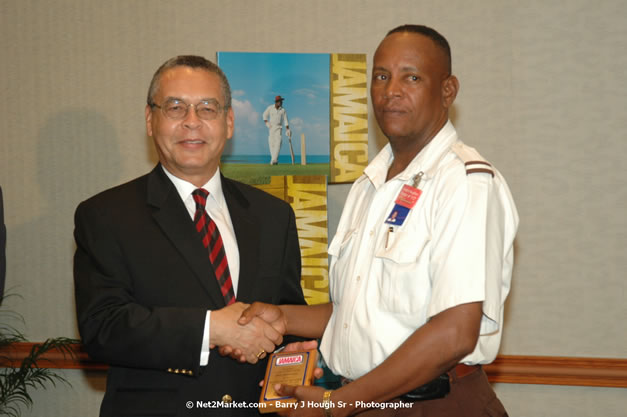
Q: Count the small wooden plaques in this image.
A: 1